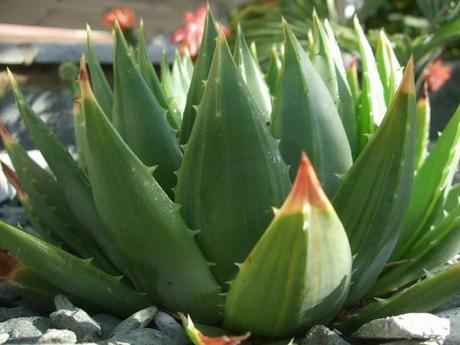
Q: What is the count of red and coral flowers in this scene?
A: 3